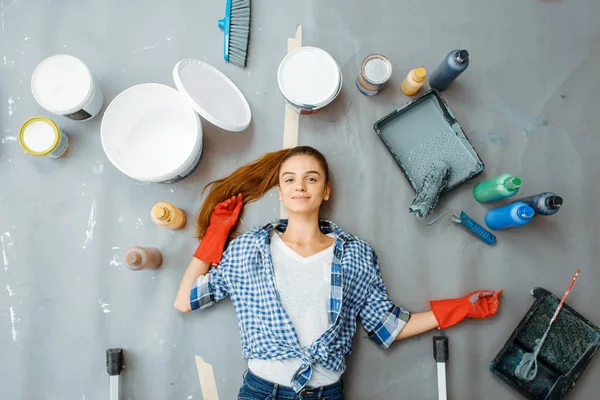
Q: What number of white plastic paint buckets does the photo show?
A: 3